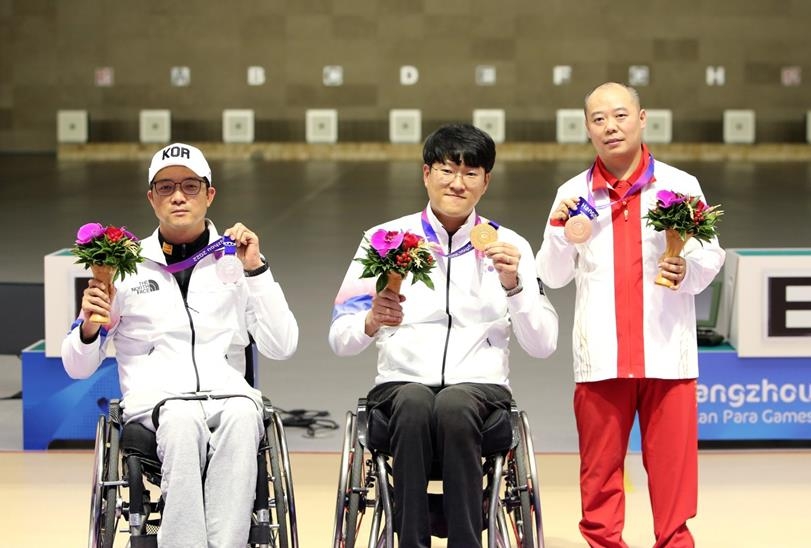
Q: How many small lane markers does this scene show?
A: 10